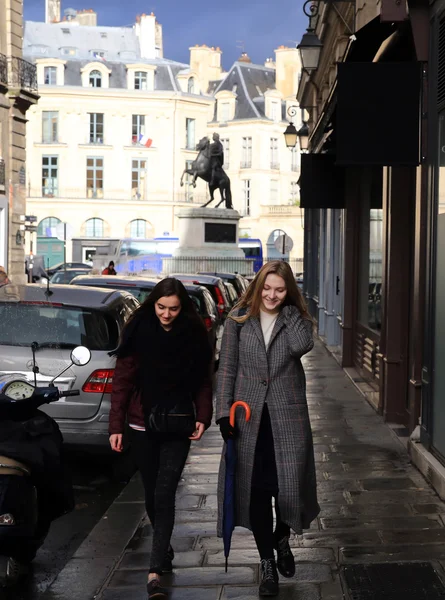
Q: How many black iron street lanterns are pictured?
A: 3